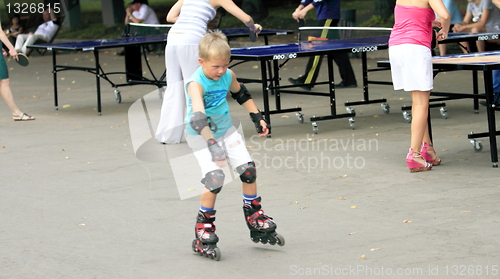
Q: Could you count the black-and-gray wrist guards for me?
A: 2